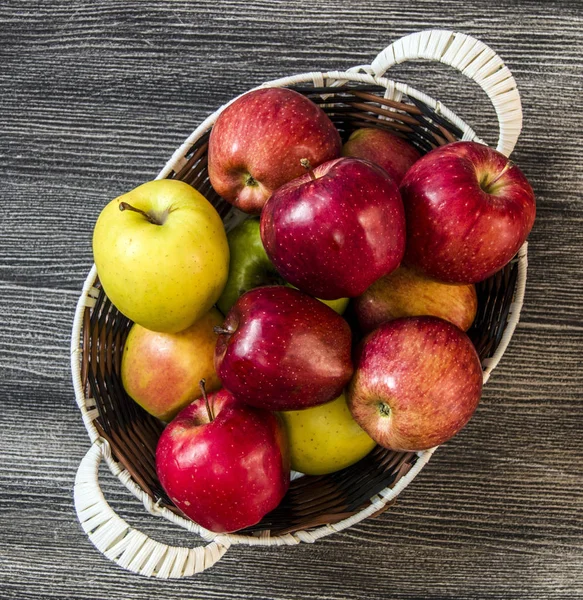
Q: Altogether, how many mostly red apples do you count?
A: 7